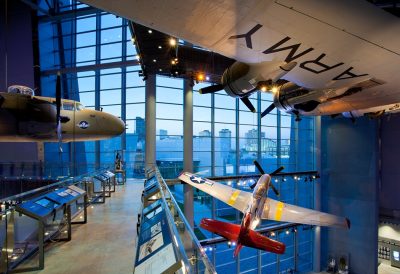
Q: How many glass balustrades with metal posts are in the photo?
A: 2